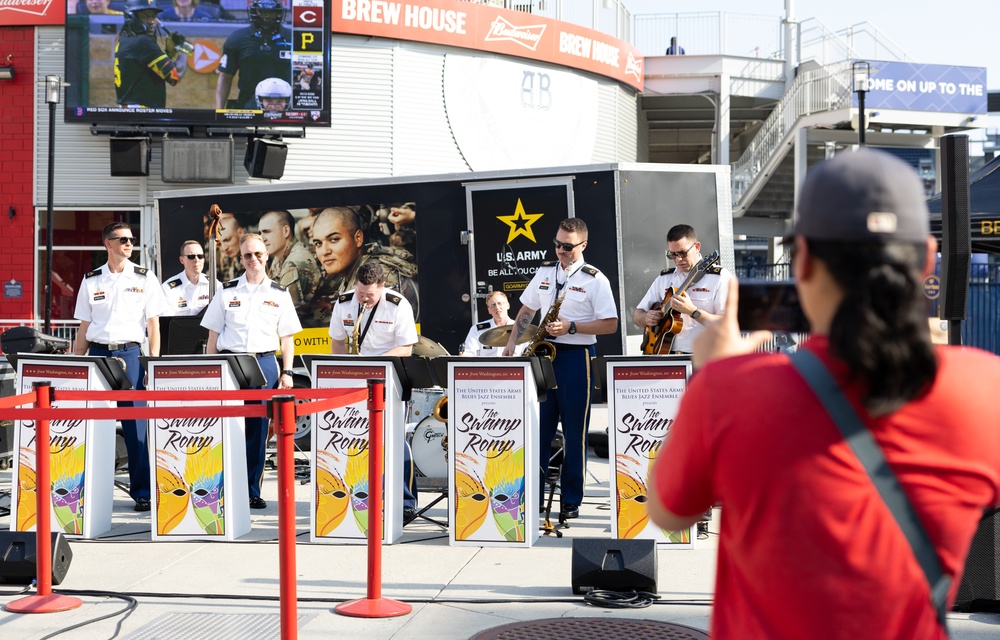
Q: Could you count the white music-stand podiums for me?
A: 5